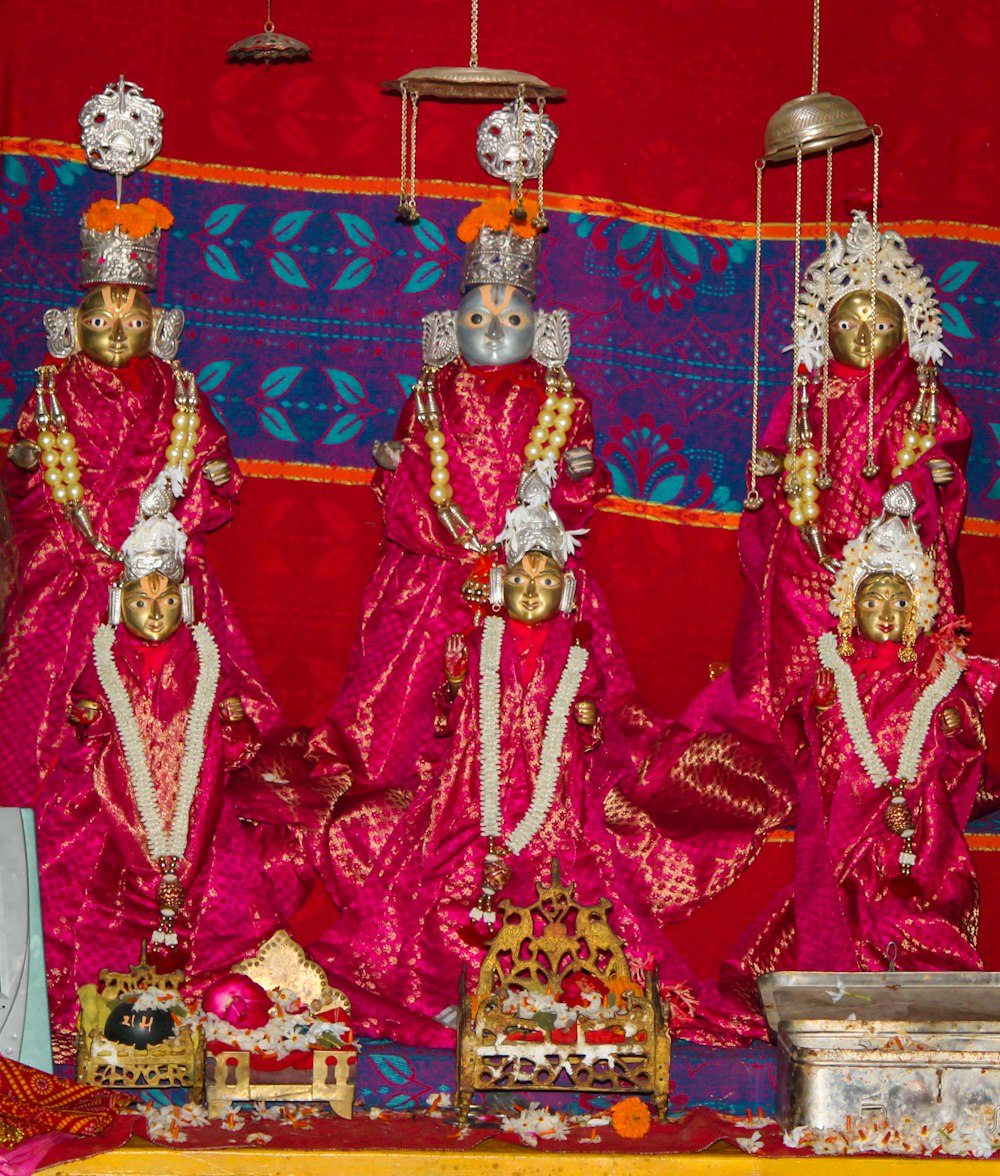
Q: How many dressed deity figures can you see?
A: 6